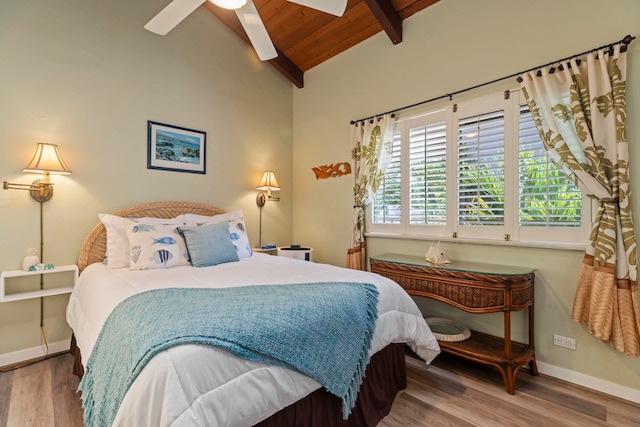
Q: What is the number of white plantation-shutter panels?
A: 4